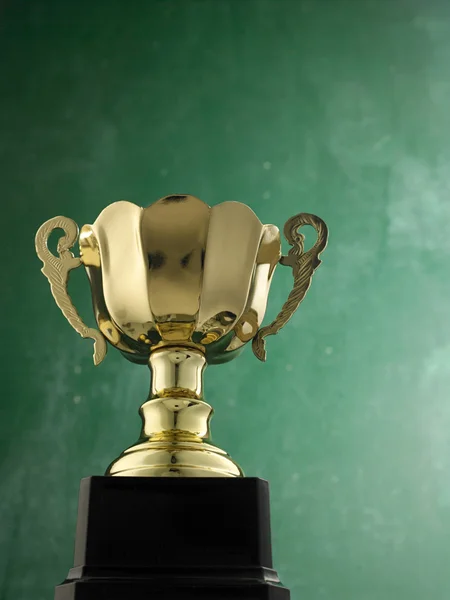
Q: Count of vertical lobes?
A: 5